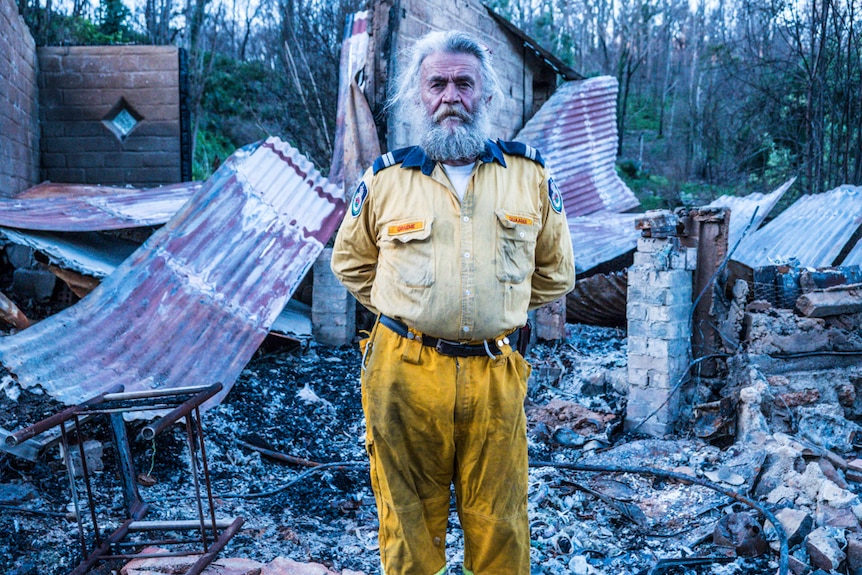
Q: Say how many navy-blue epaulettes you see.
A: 2